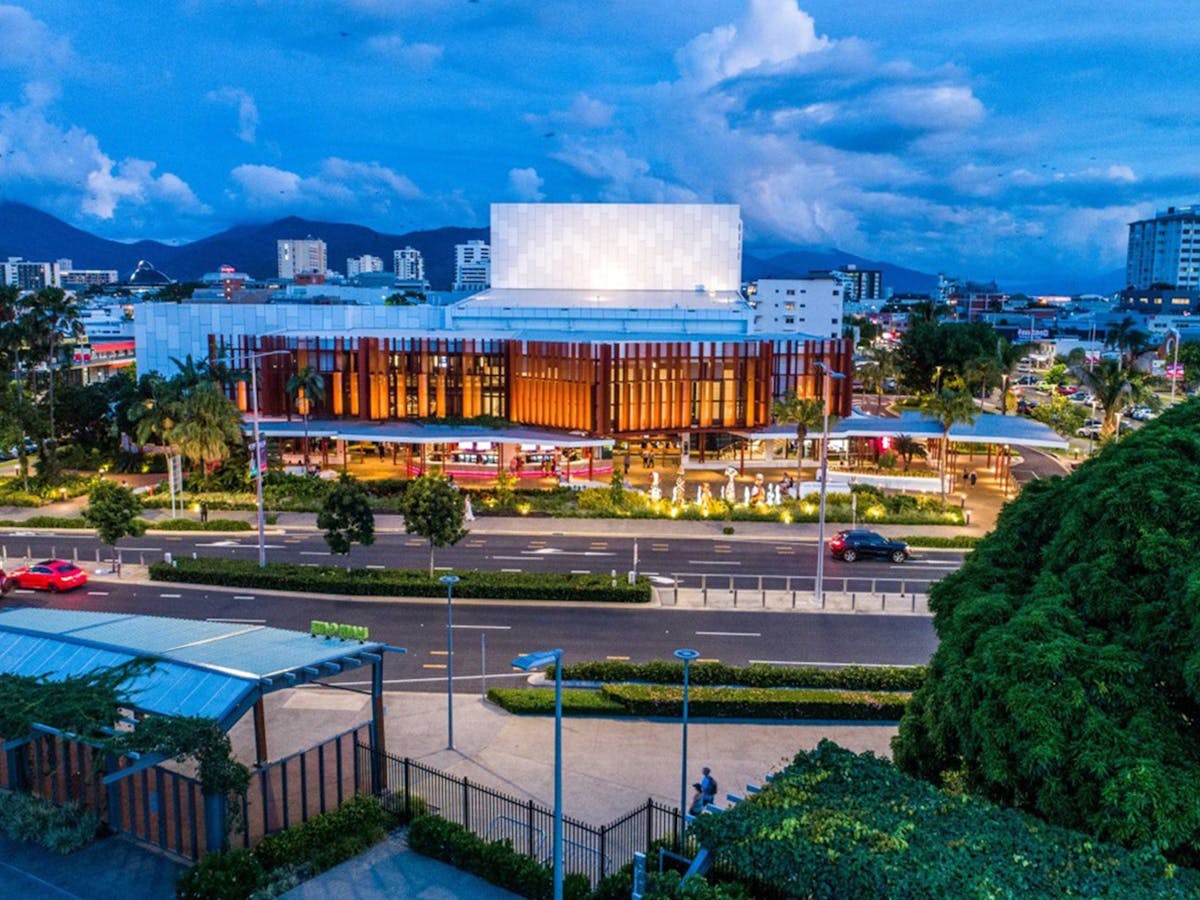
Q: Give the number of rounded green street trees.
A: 3